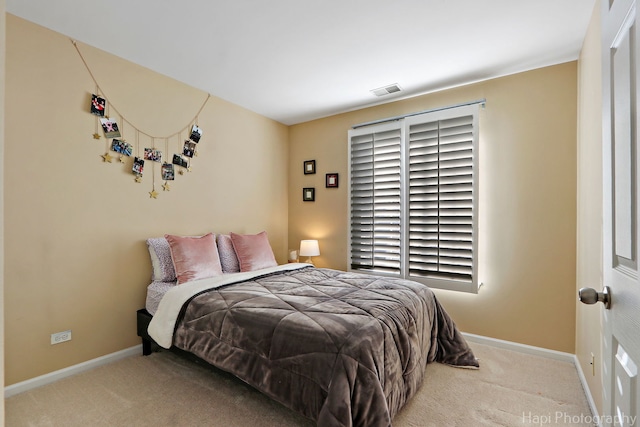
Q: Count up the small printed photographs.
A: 9